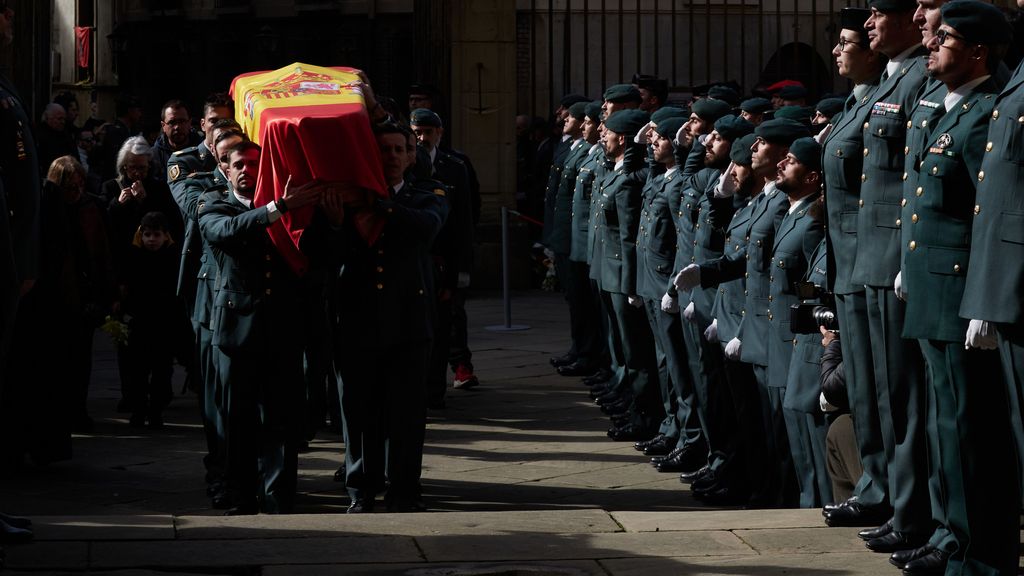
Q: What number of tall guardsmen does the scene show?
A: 5